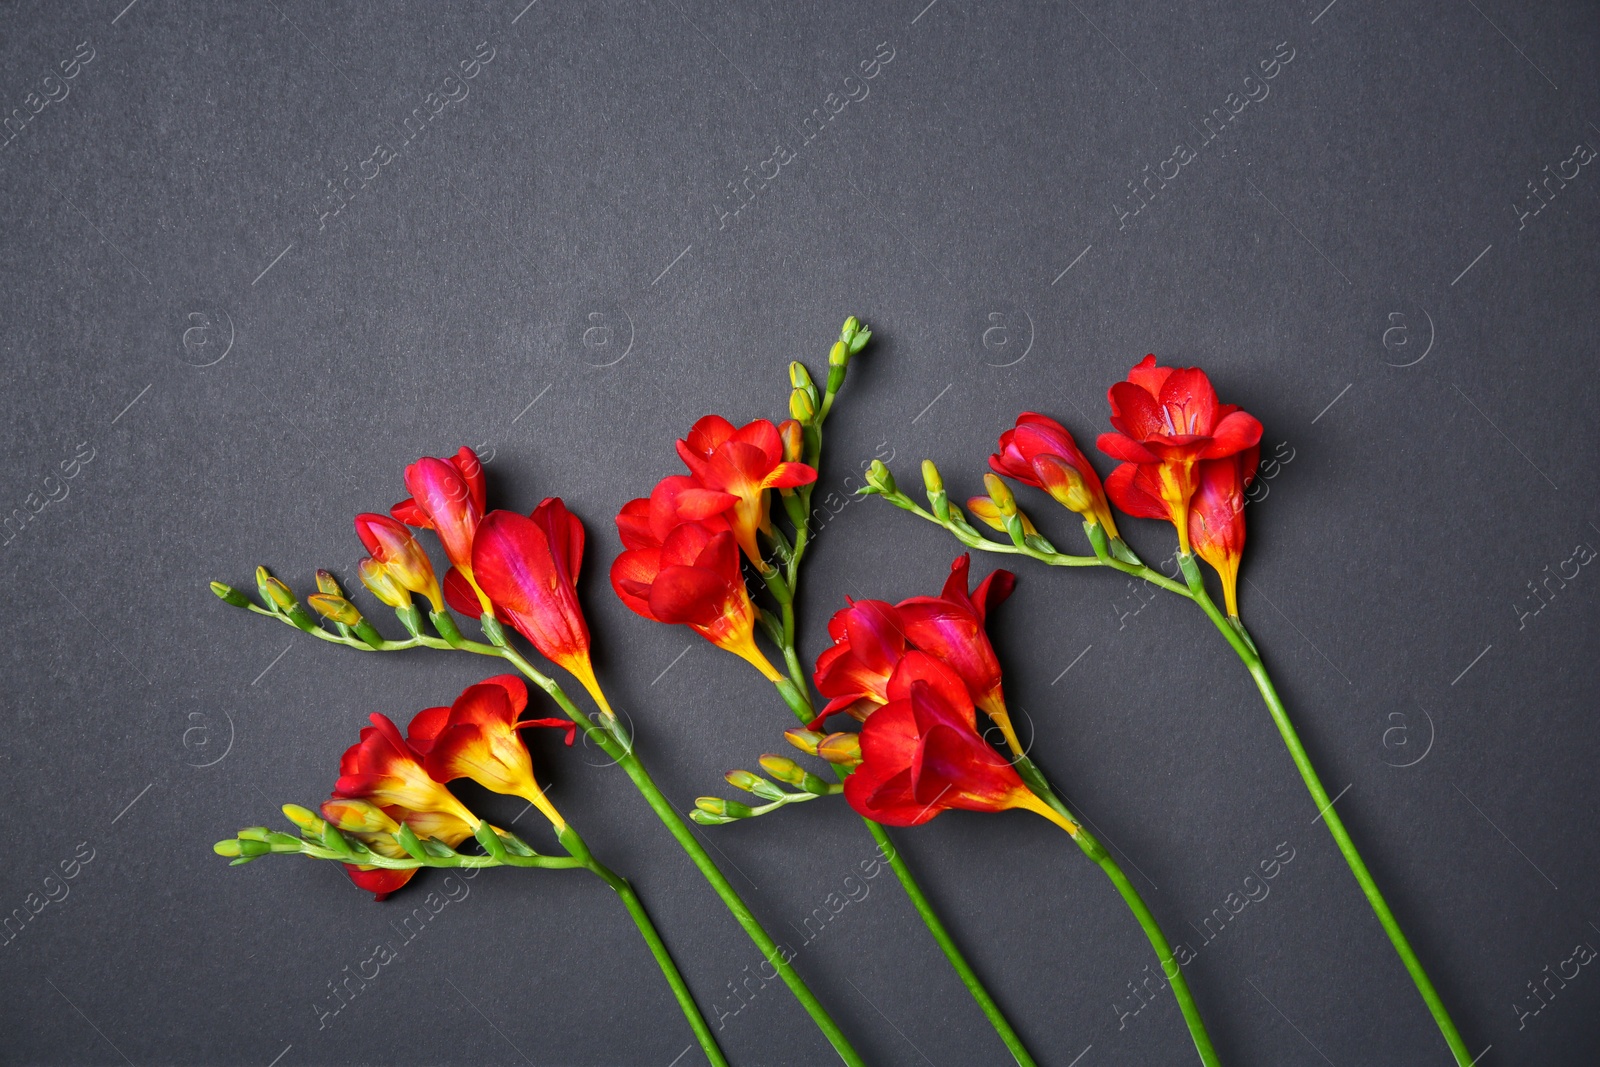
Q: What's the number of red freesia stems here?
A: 5